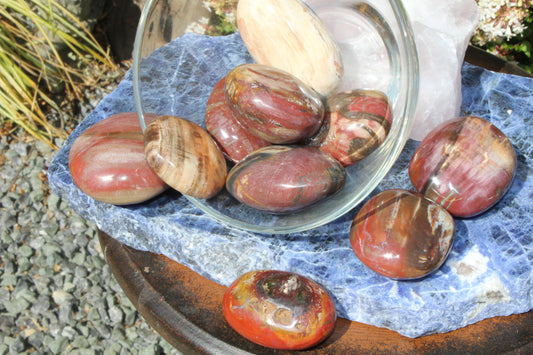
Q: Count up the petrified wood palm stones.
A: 10